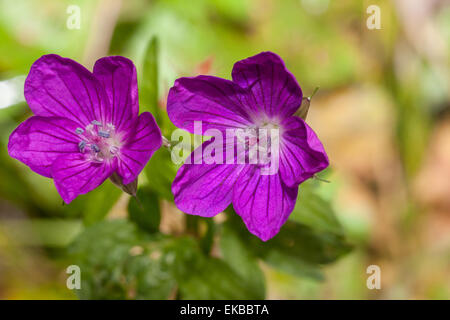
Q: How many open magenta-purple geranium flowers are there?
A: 2